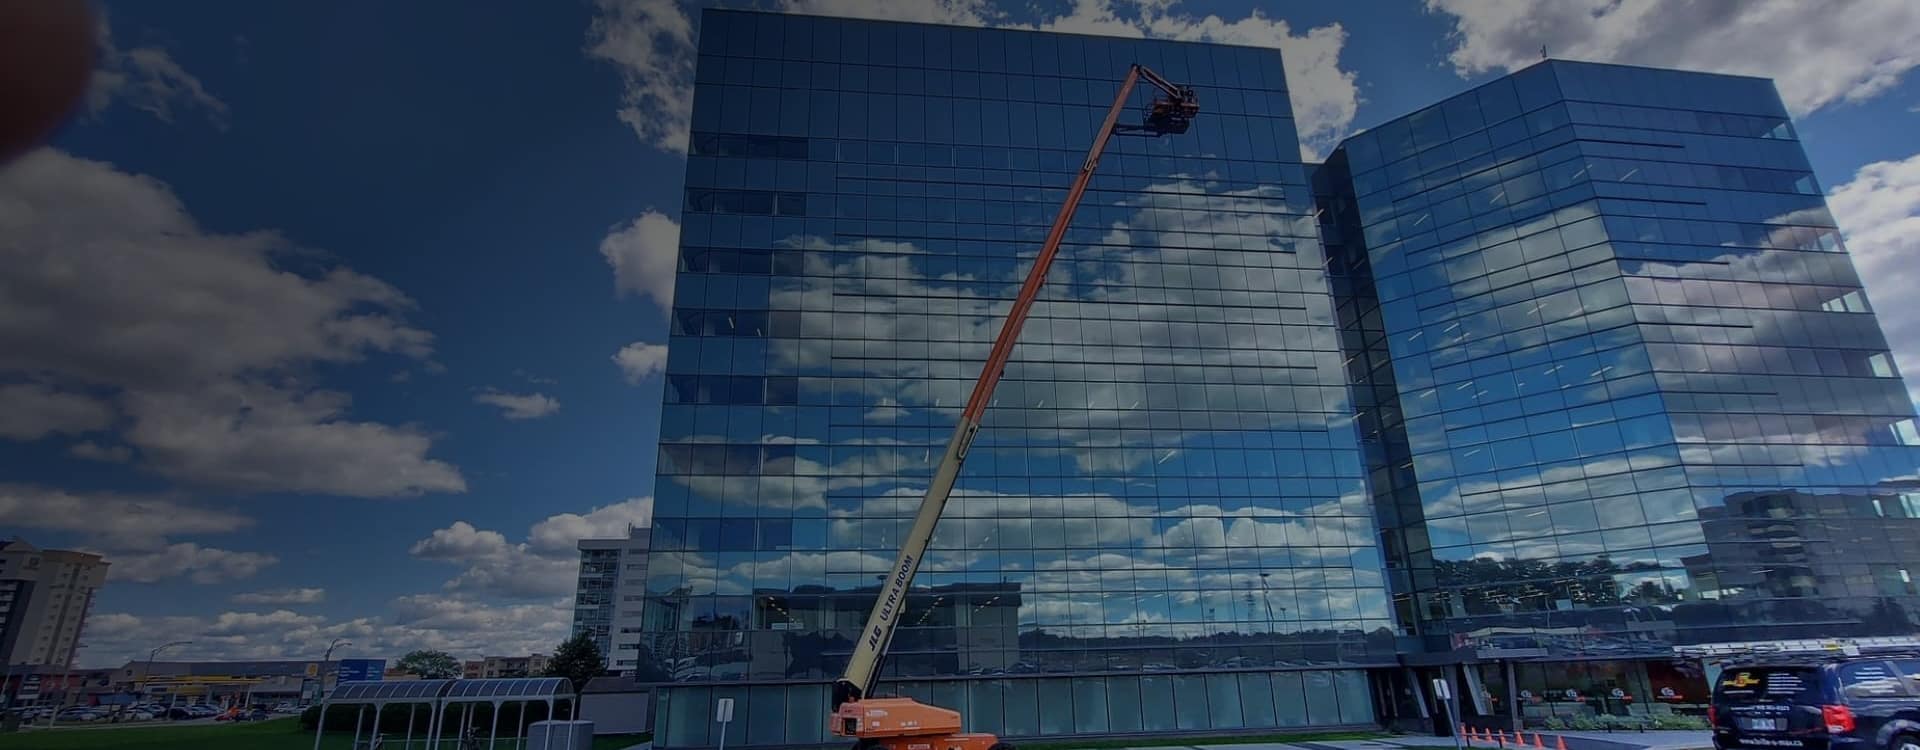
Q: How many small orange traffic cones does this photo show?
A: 7